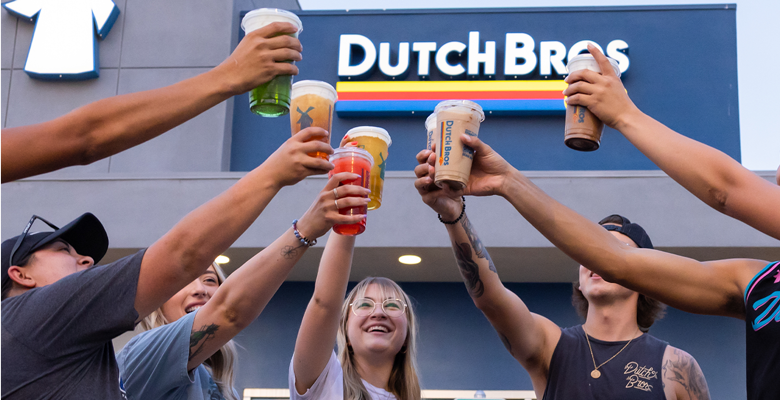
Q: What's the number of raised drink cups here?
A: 7